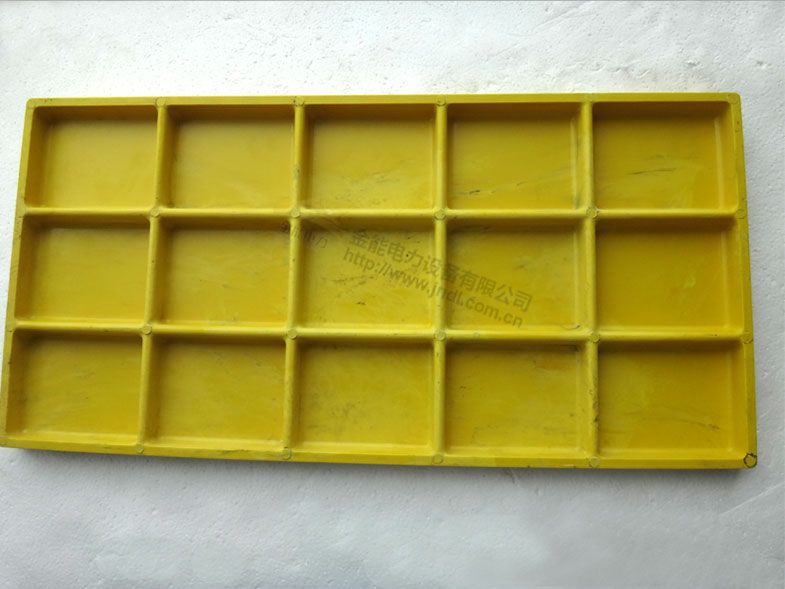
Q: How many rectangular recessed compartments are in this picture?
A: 15